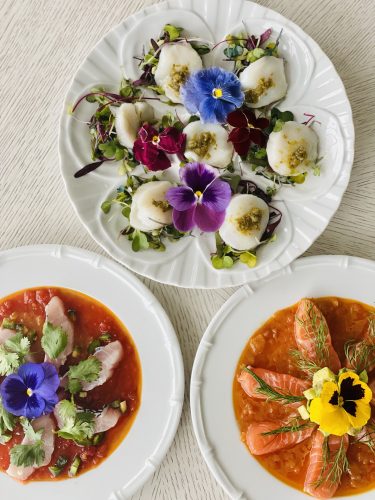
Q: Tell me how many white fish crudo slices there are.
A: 5